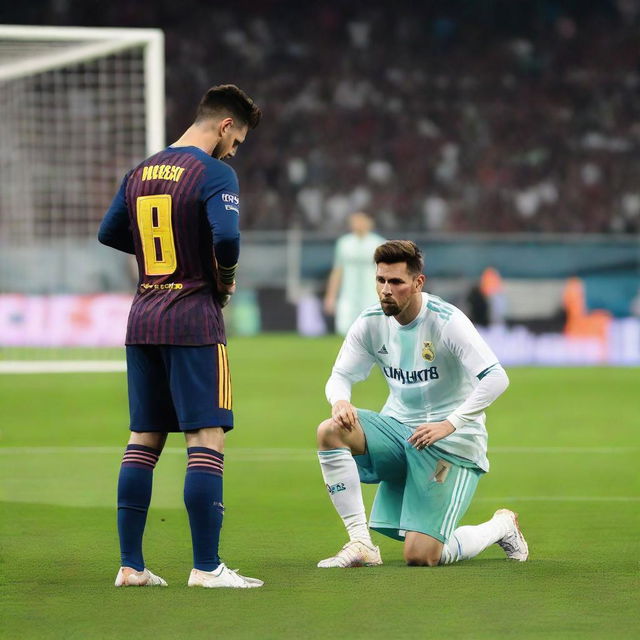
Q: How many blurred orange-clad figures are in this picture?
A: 2